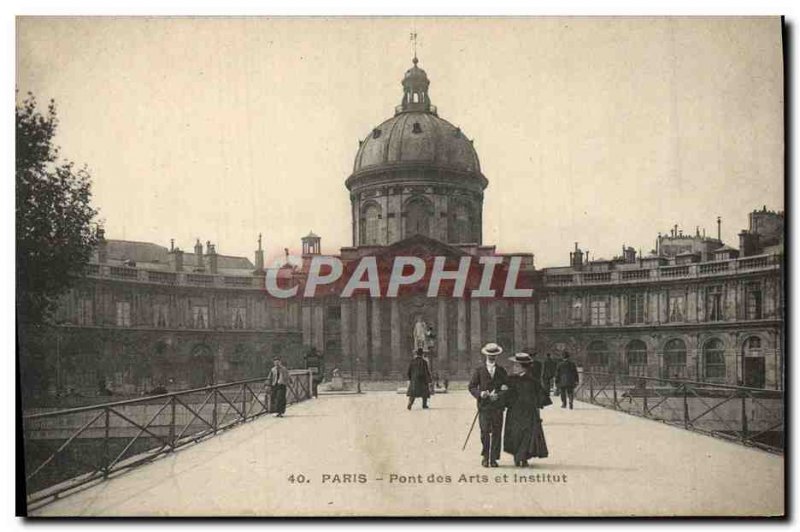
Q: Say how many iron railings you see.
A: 2